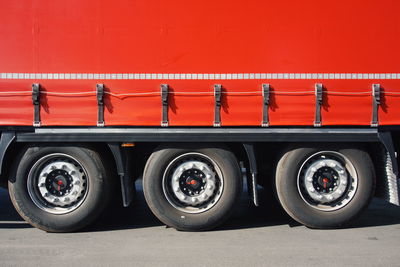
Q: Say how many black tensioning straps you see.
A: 7